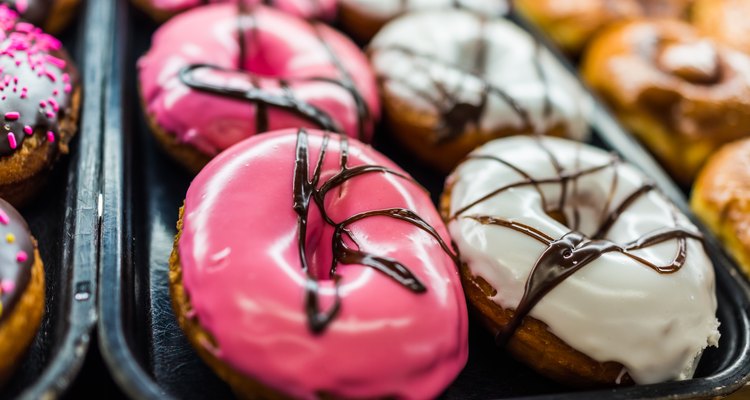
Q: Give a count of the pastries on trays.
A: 13